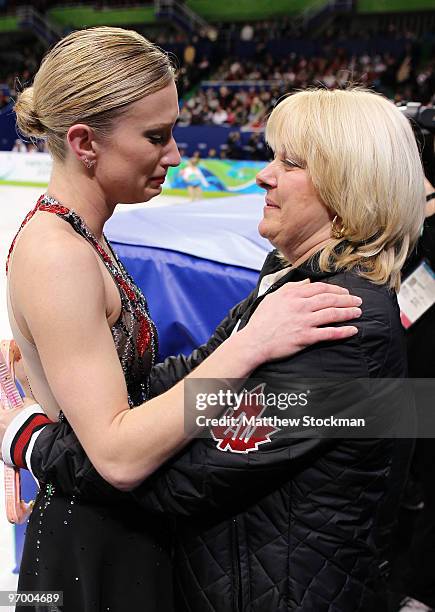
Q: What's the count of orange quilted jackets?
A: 0